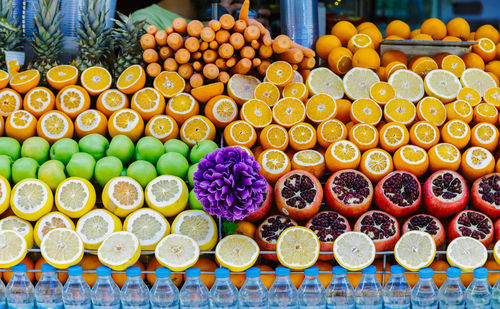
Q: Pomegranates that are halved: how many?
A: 11